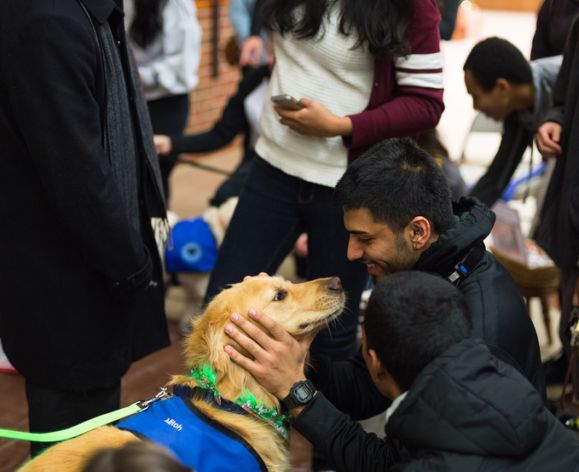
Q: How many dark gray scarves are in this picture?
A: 1